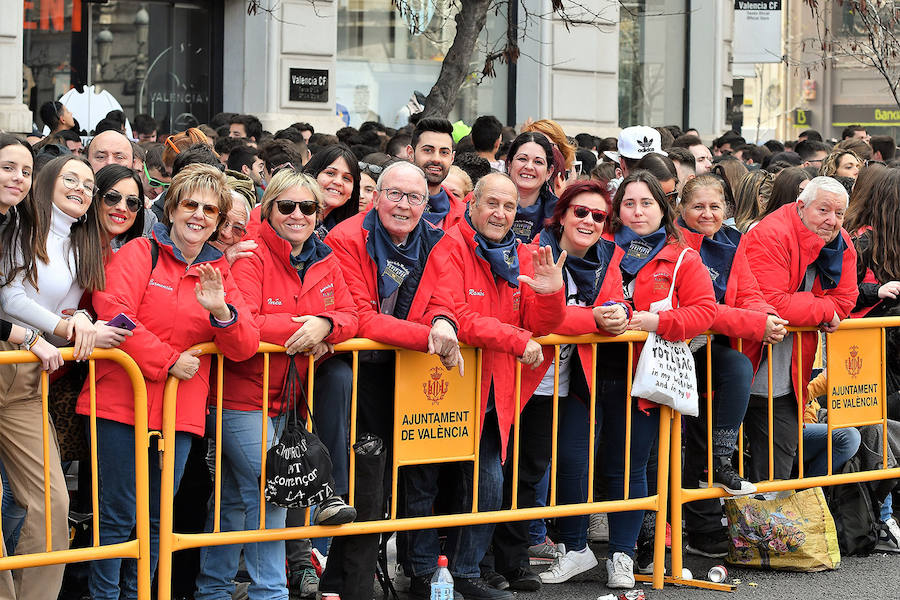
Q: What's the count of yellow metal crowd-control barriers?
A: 3